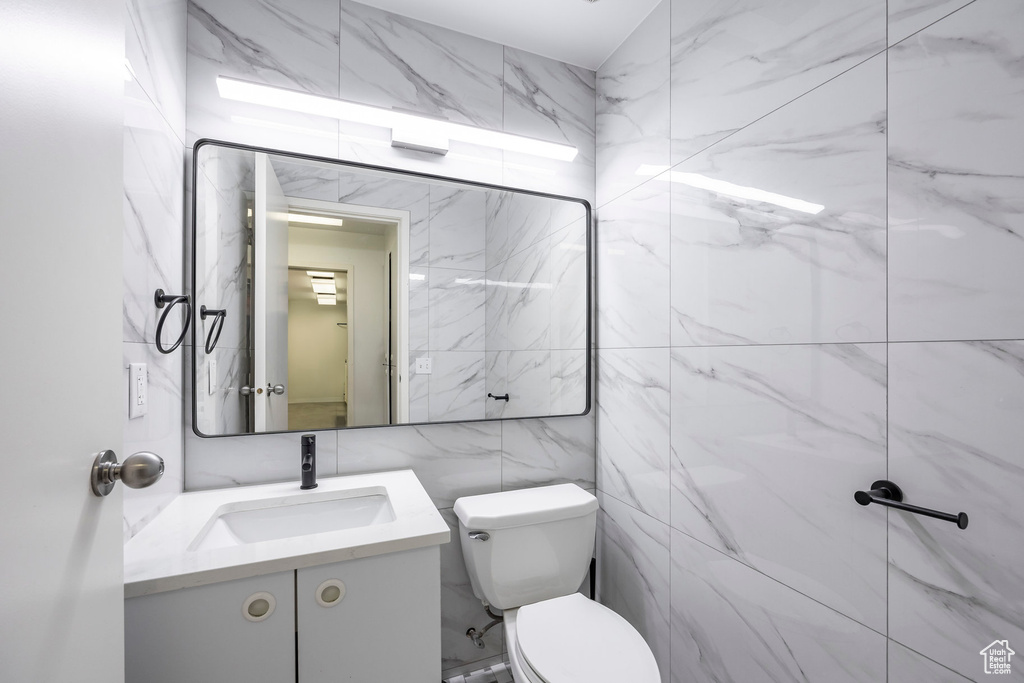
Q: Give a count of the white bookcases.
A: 0